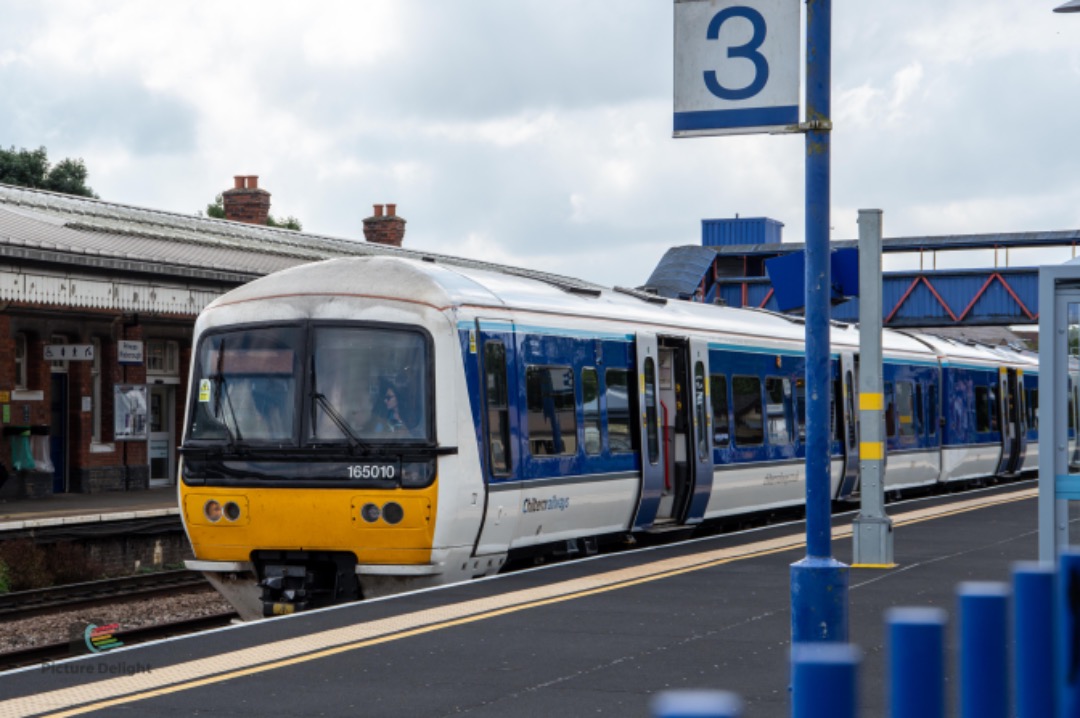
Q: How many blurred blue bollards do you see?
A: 6